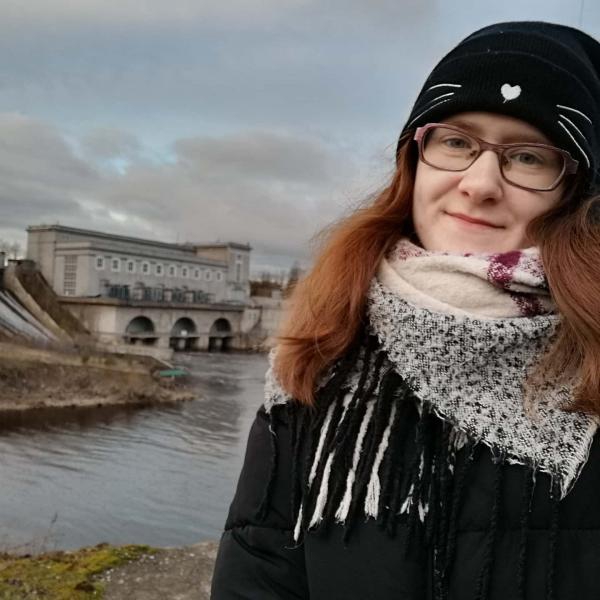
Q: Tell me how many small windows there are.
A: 10